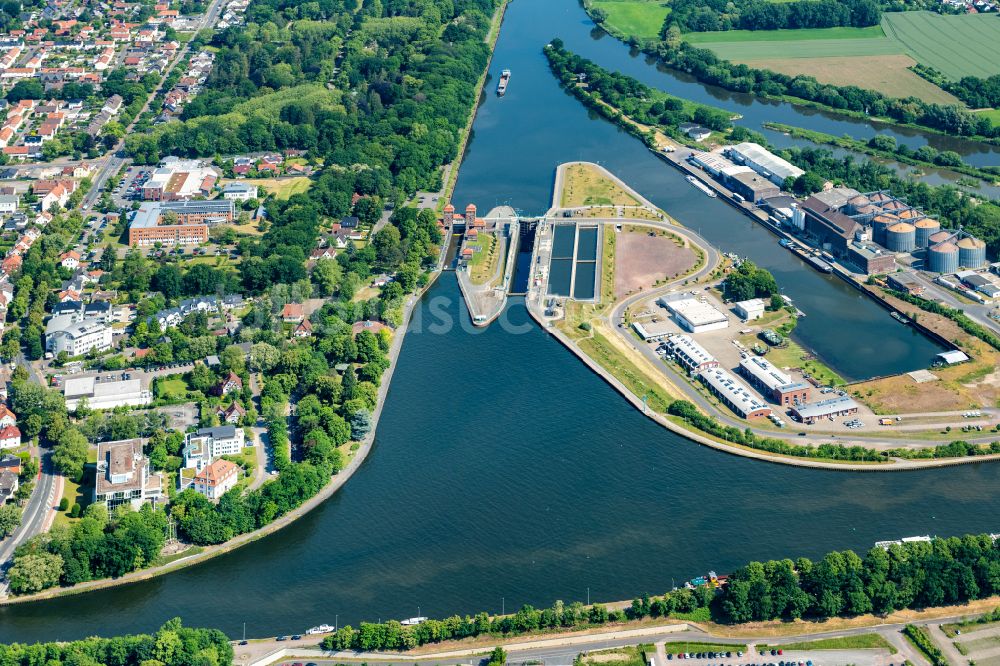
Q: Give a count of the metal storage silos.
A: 11